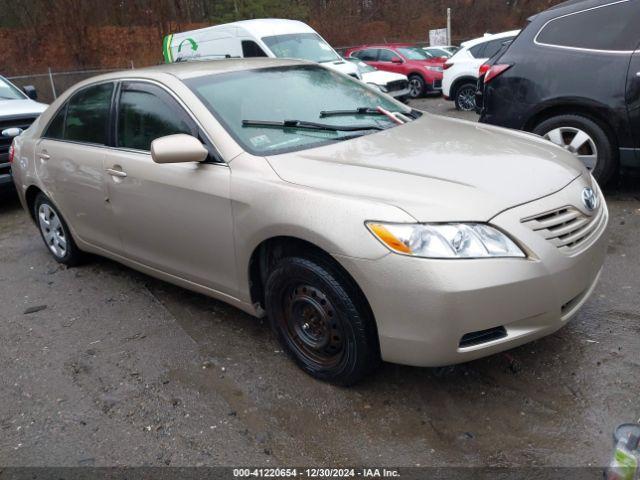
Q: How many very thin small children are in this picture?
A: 0